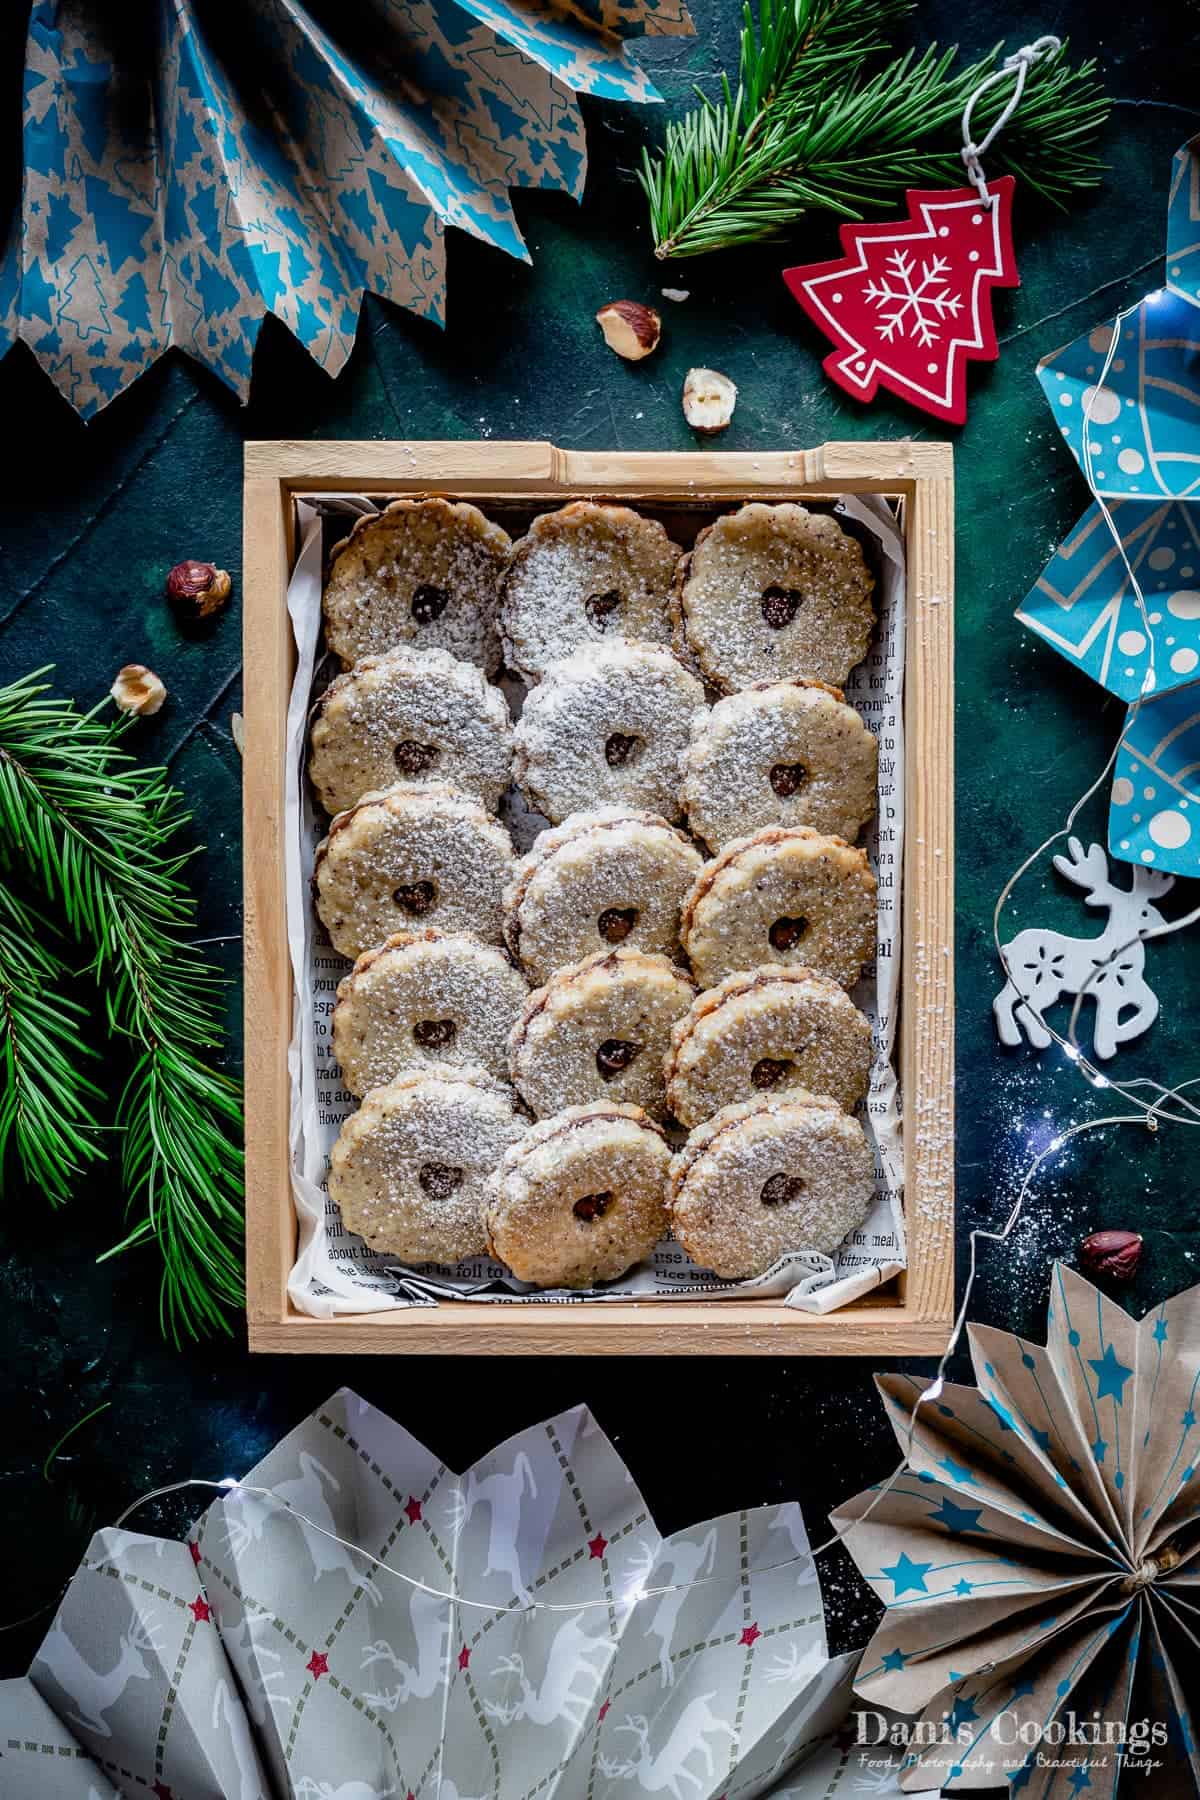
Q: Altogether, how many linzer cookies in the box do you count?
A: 15